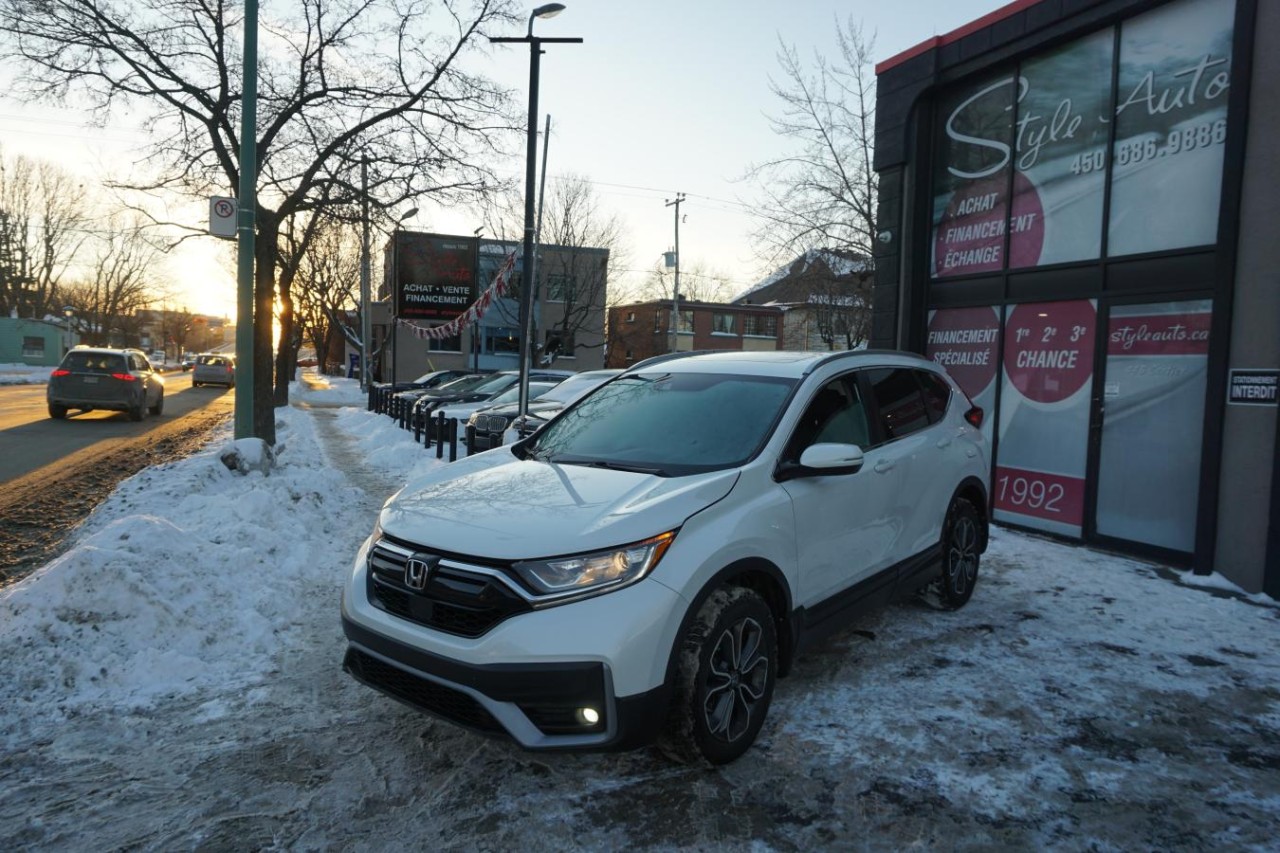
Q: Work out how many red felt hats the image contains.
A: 0